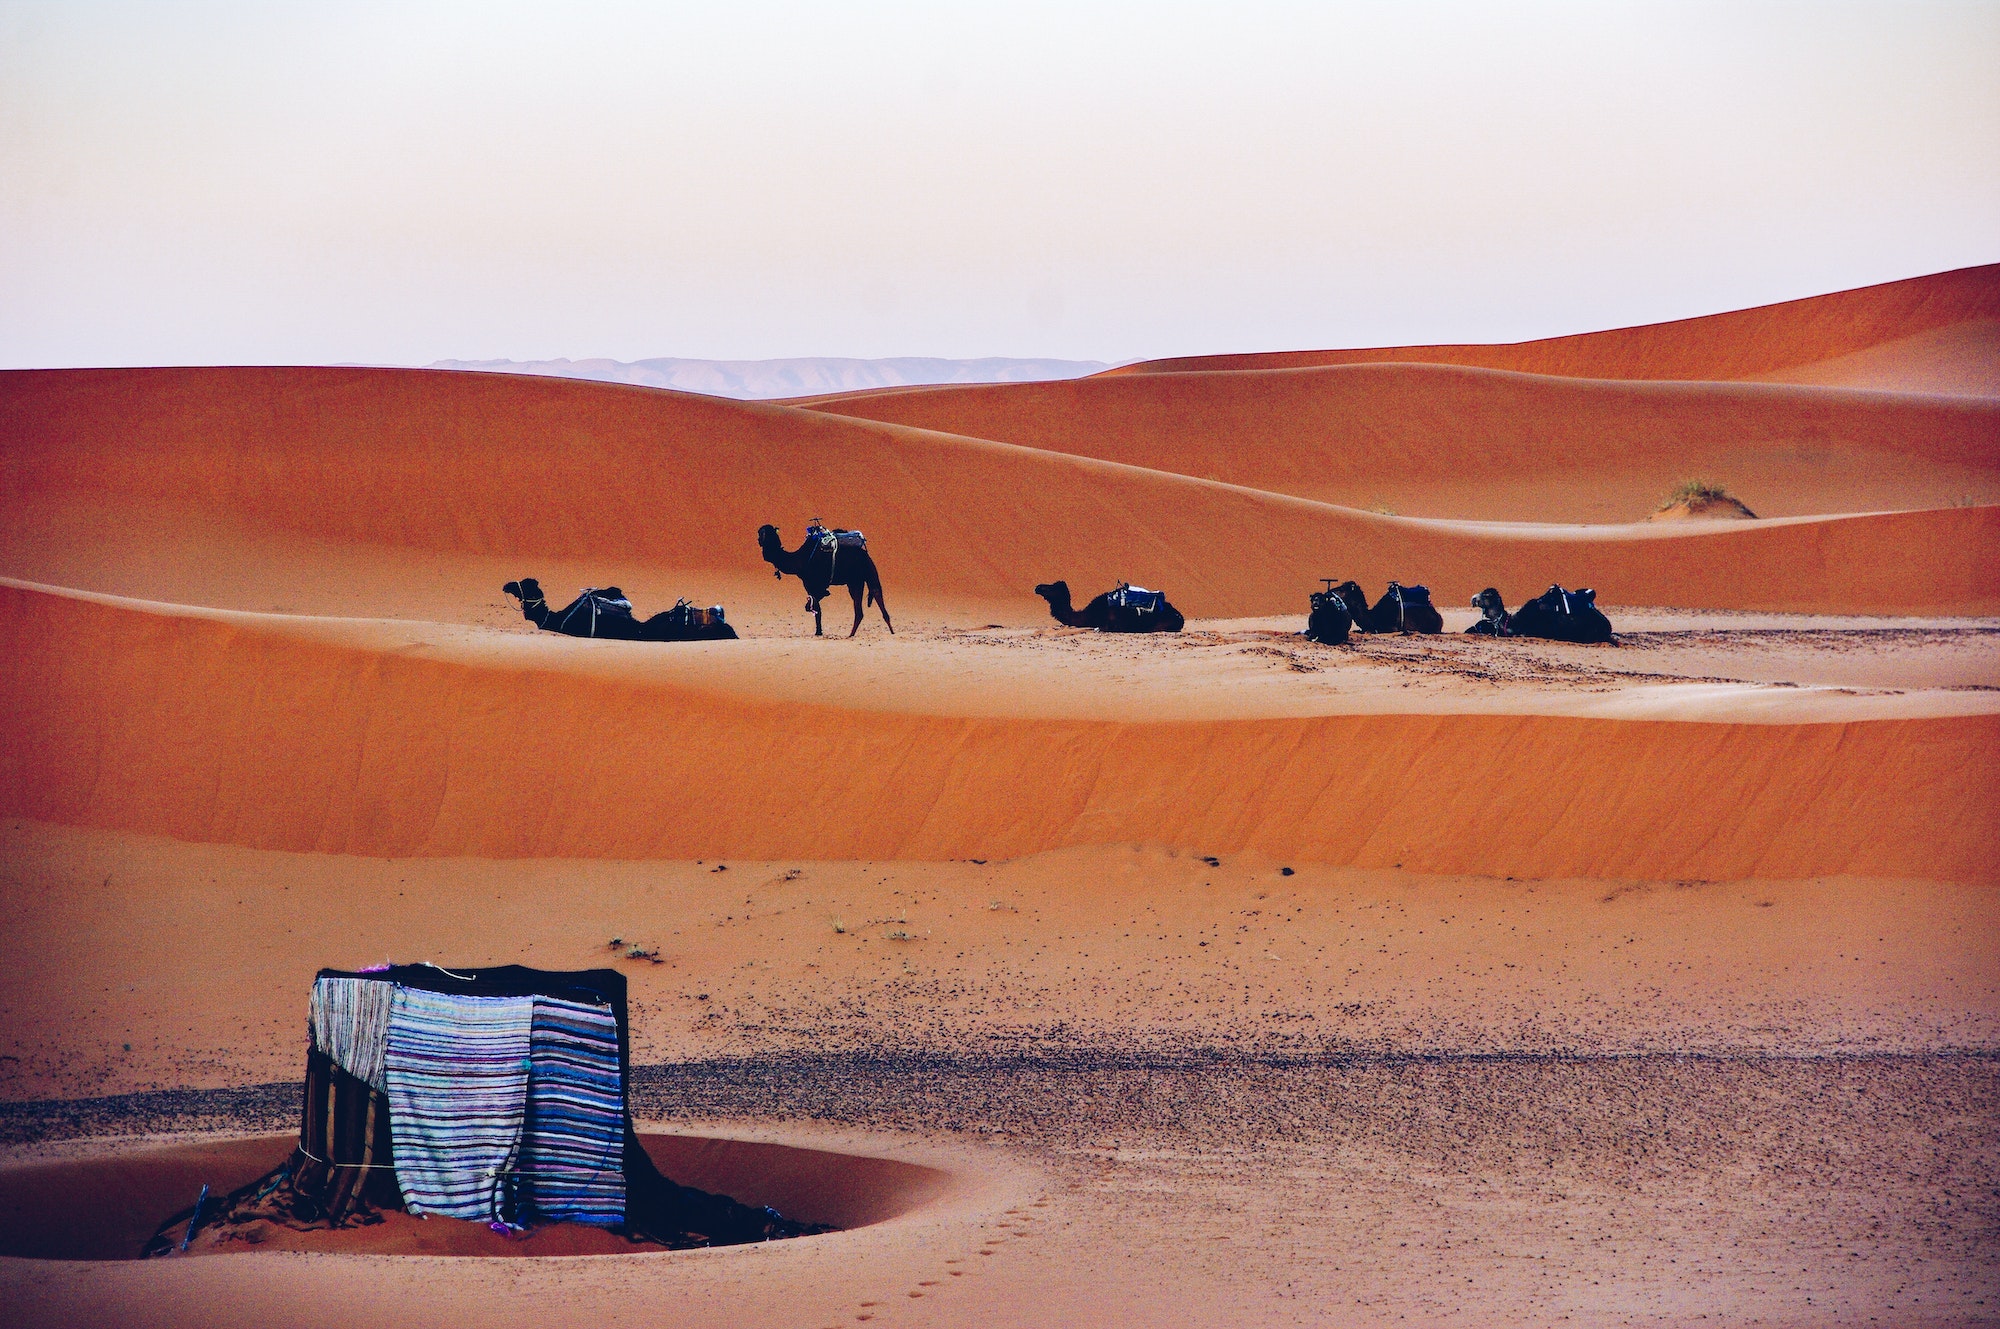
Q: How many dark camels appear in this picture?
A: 7